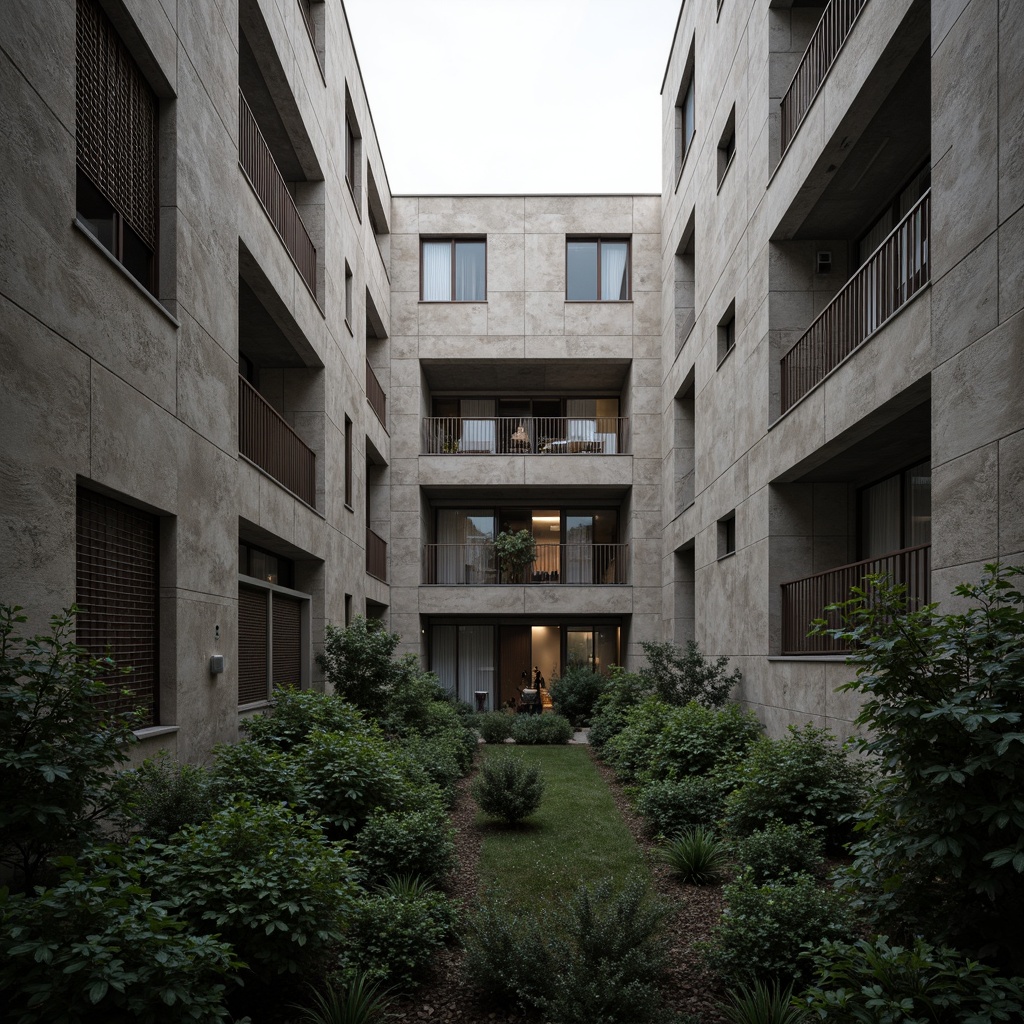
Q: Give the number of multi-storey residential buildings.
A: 3